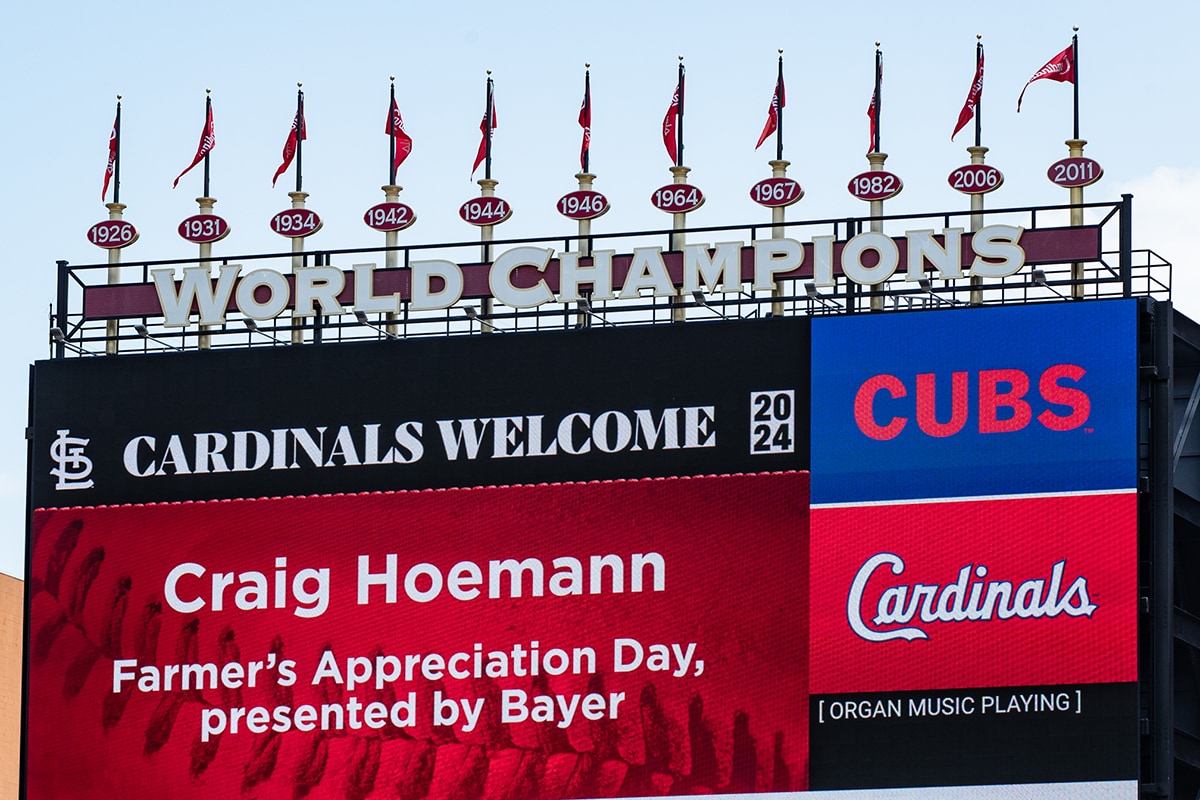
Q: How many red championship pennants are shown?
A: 11